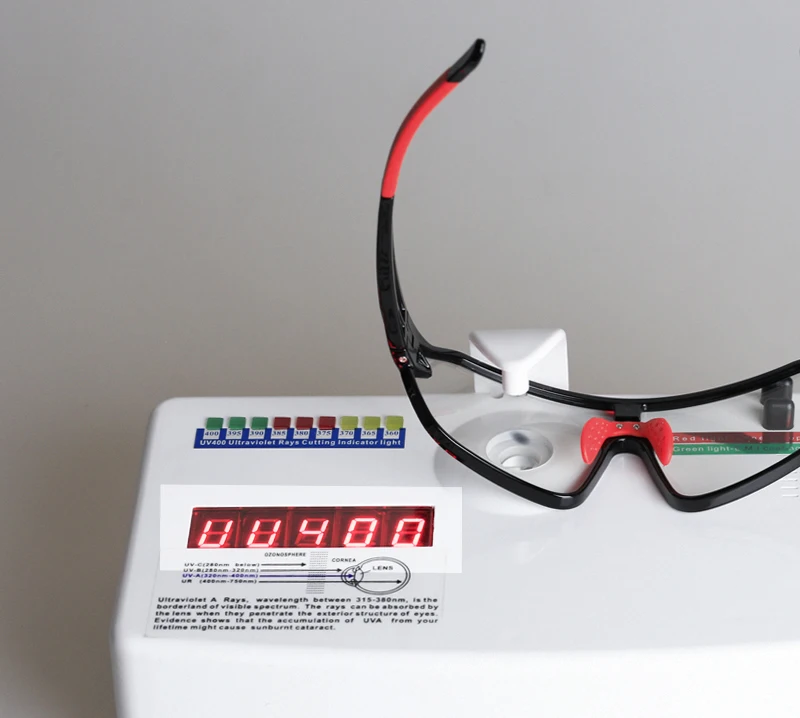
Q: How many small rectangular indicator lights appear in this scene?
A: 9